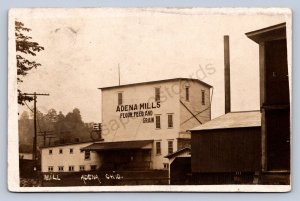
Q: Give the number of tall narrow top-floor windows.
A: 4